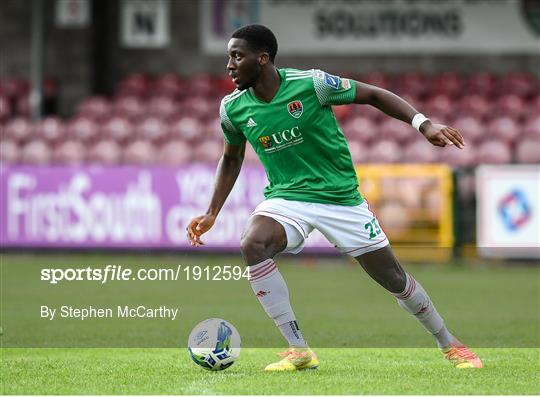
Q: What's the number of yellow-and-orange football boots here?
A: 2